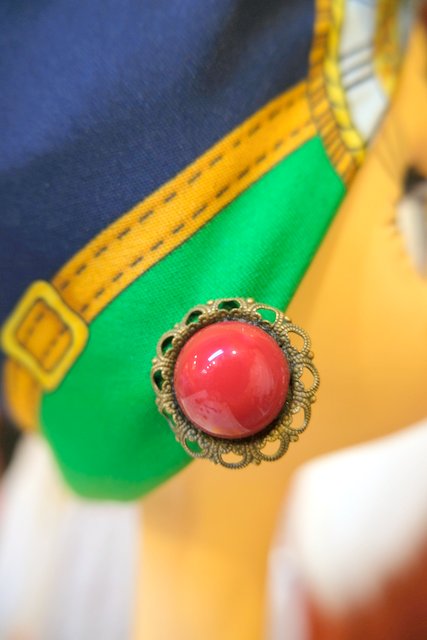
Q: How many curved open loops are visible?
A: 12